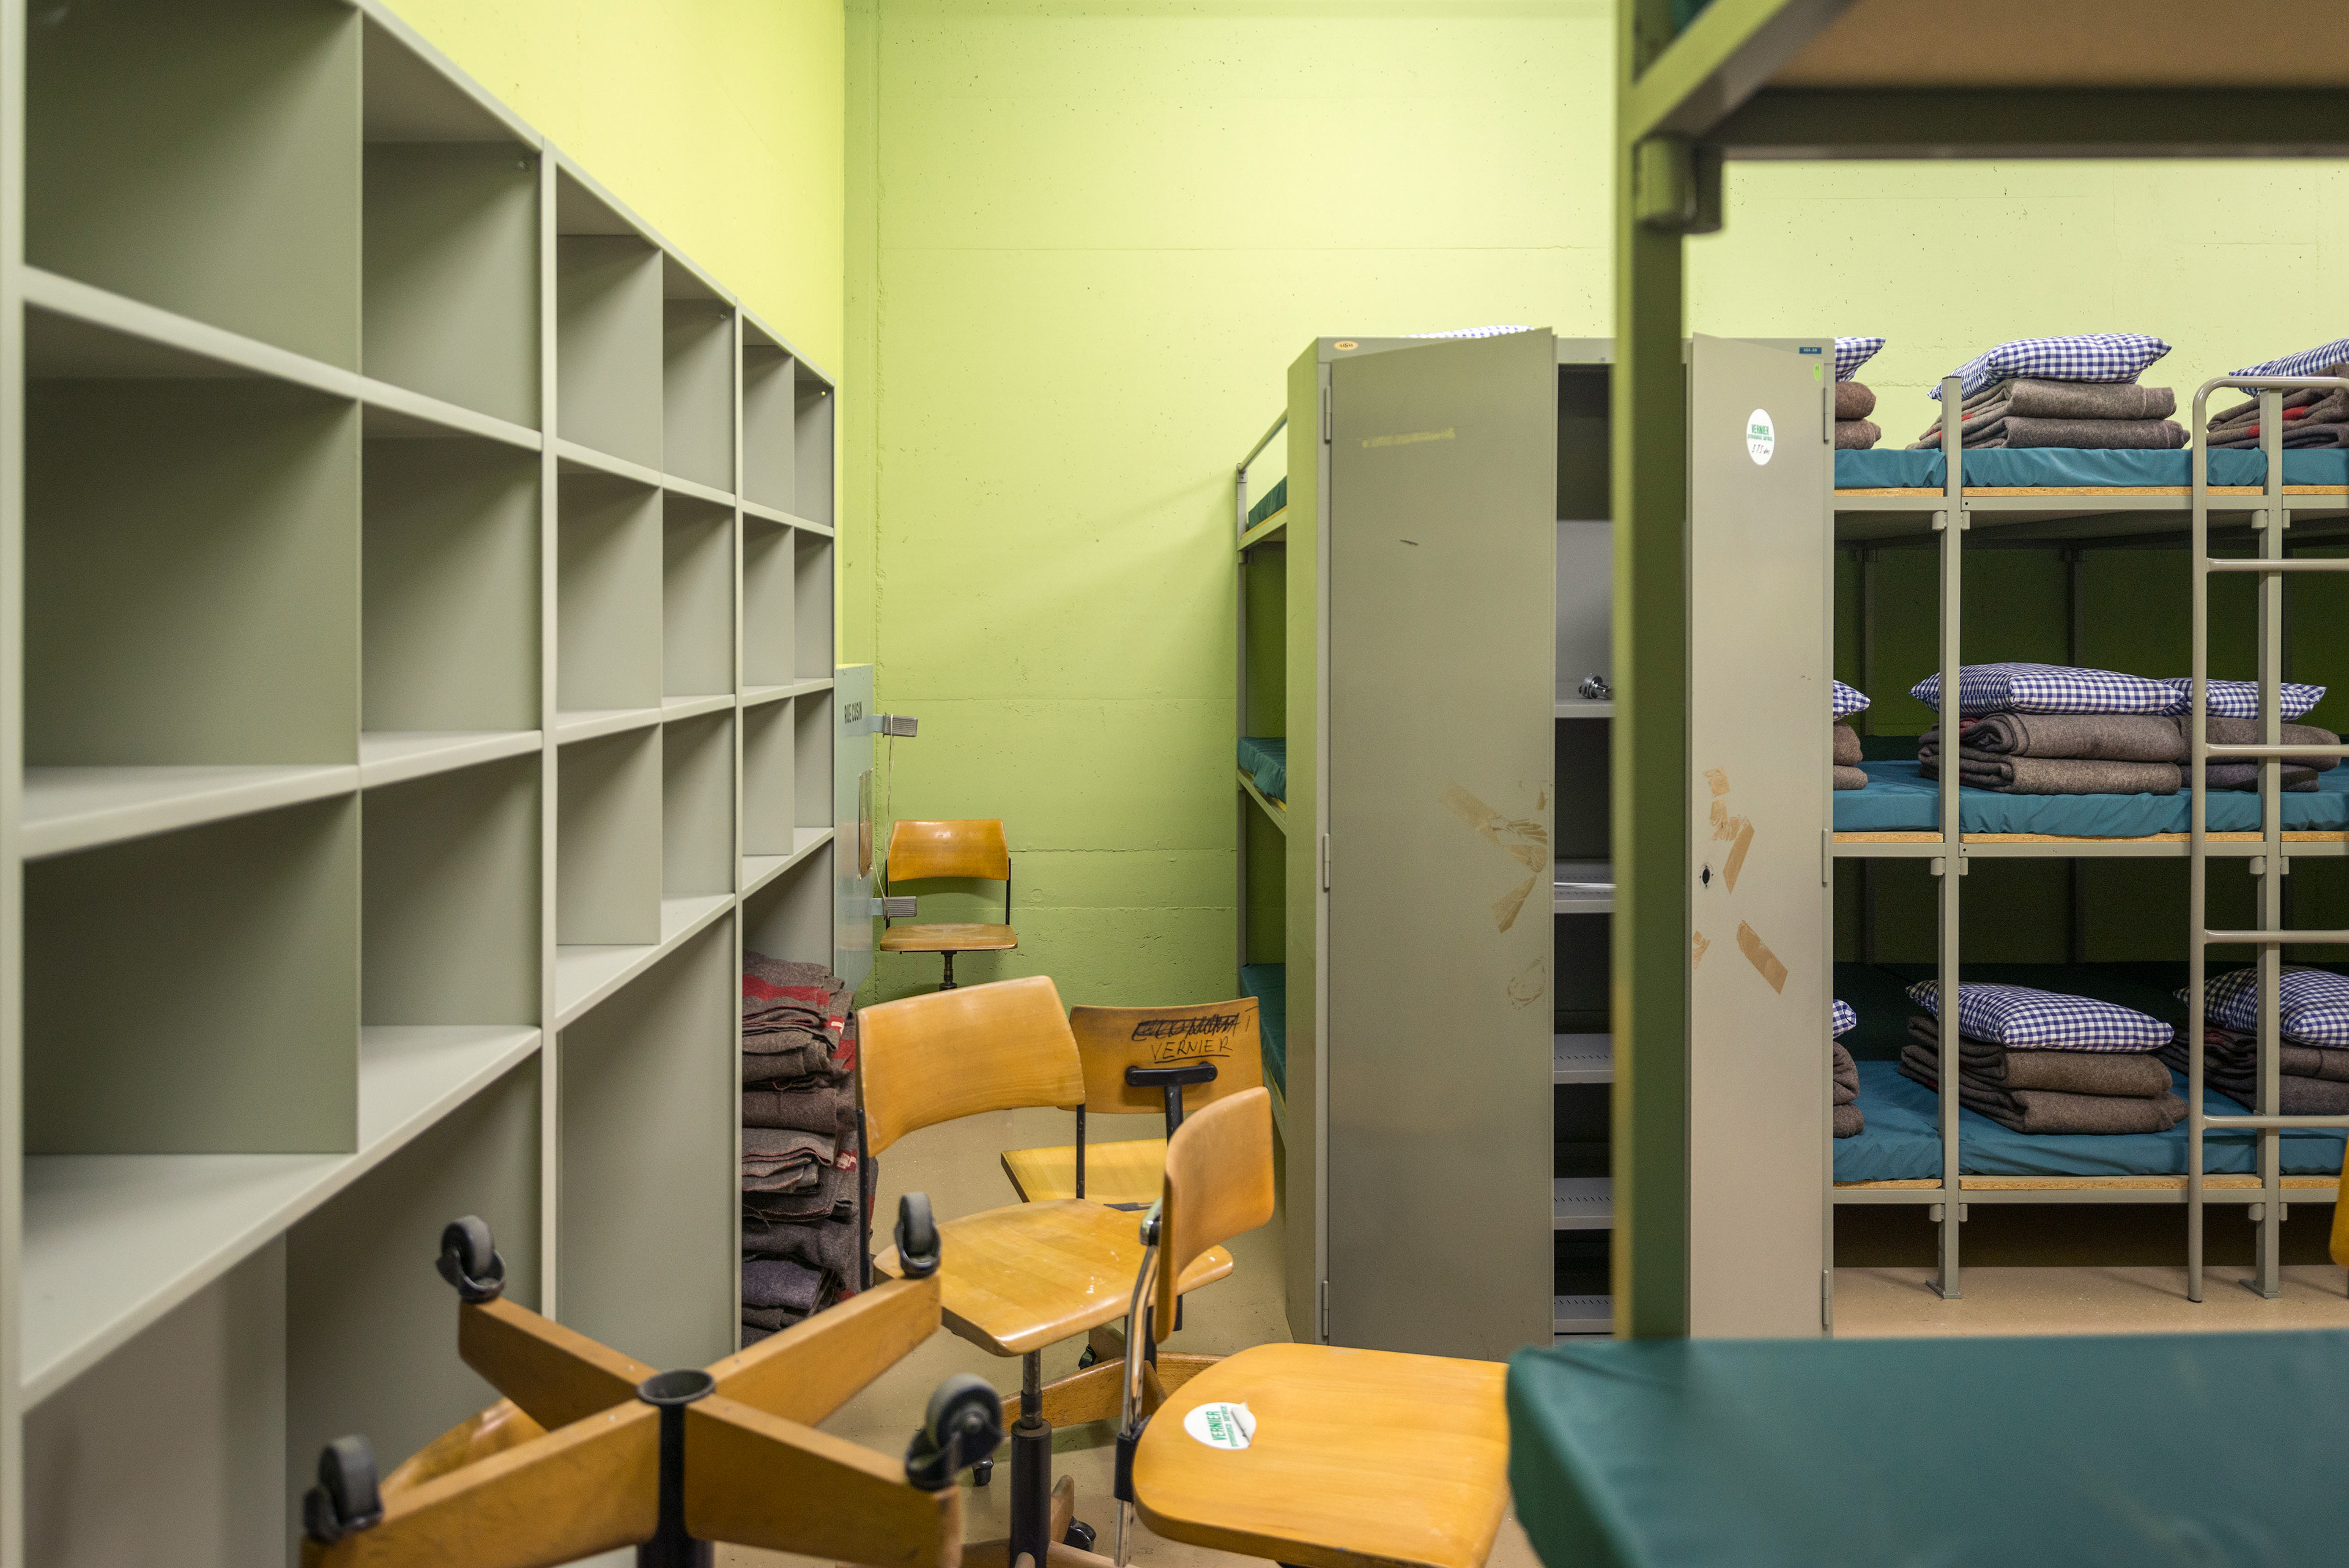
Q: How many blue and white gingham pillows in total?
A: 10